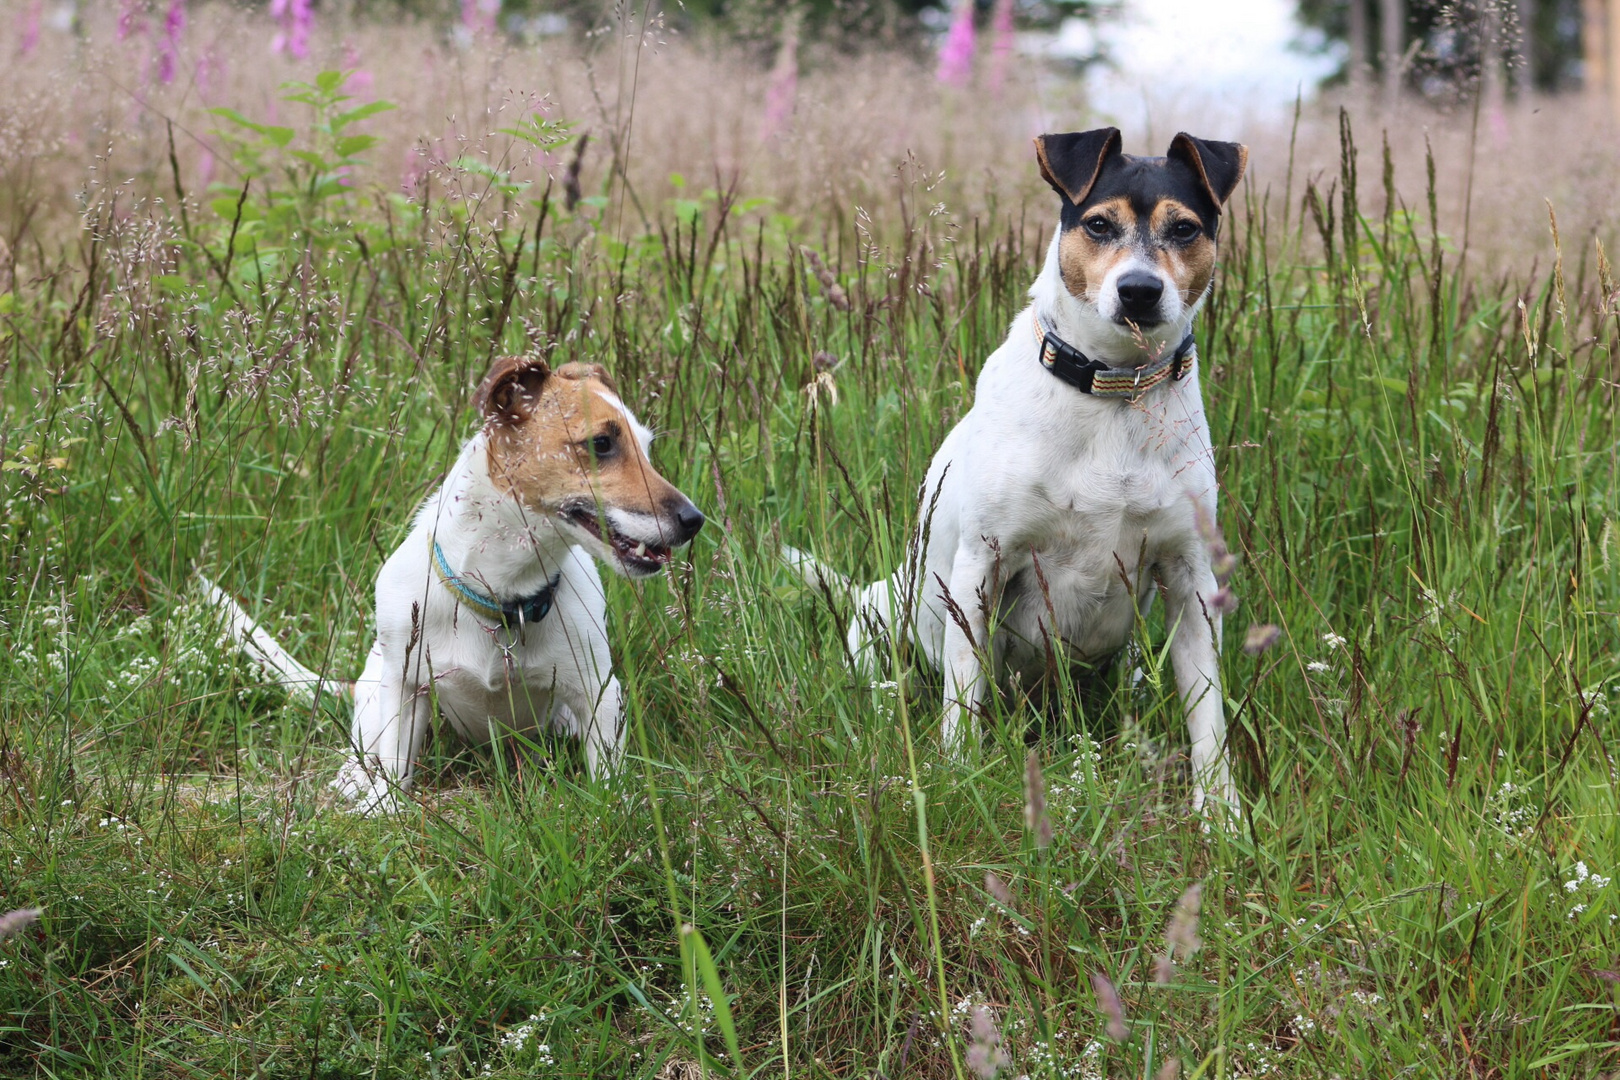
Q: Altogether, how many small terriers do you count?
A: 2